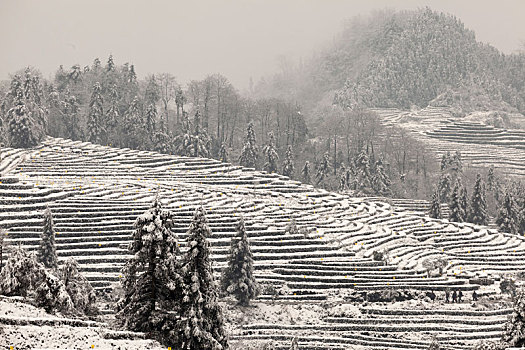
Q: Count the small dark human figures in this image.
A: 5